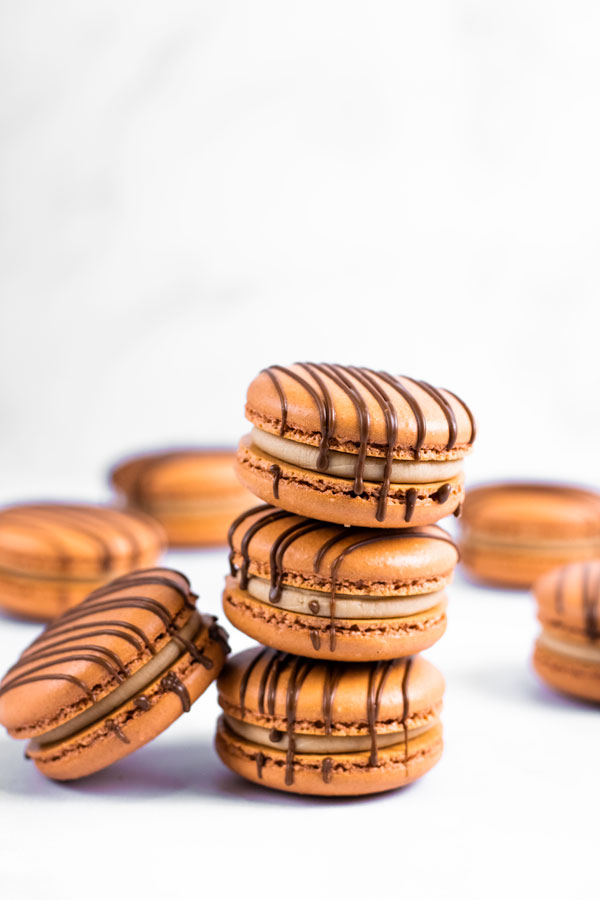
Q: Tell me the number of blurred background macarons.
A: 4